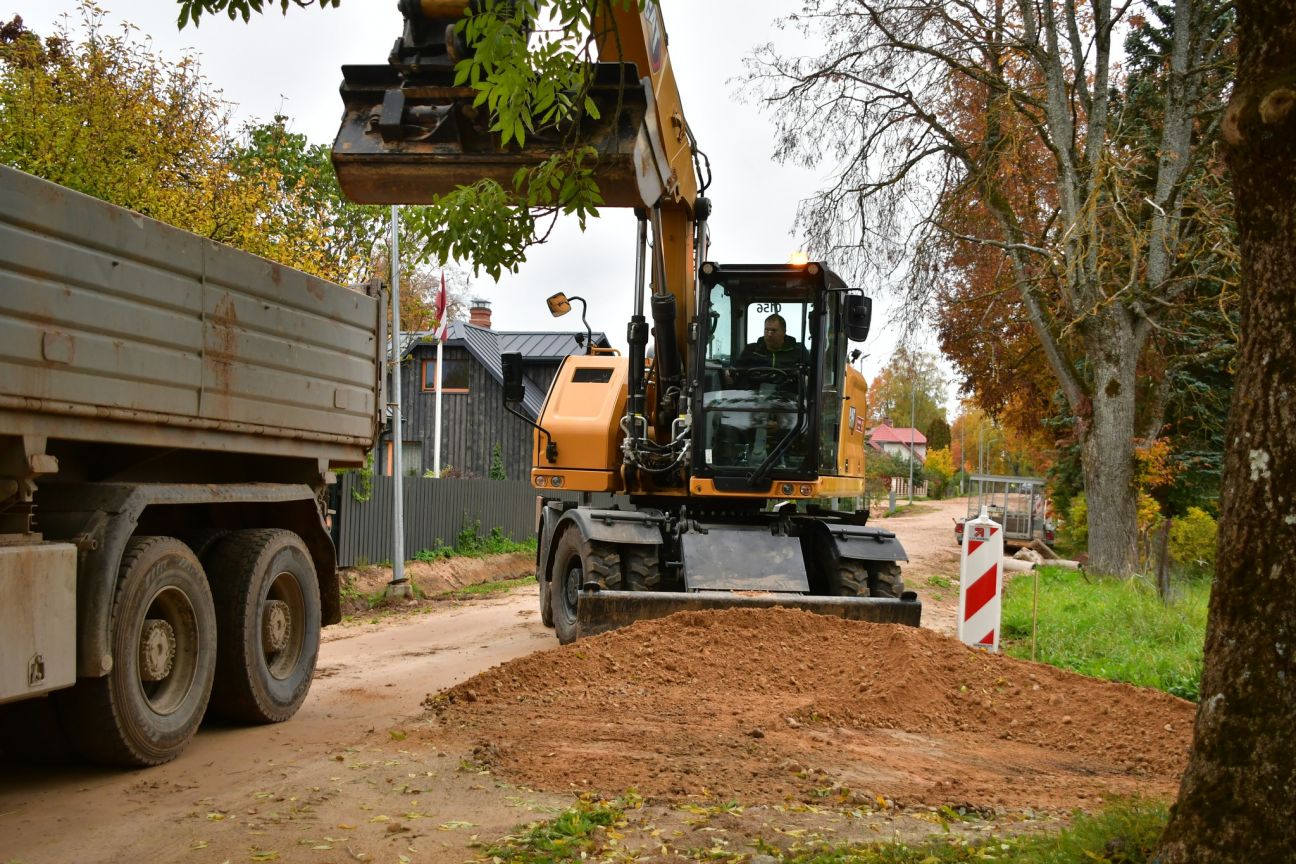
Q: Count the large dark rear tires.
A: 2